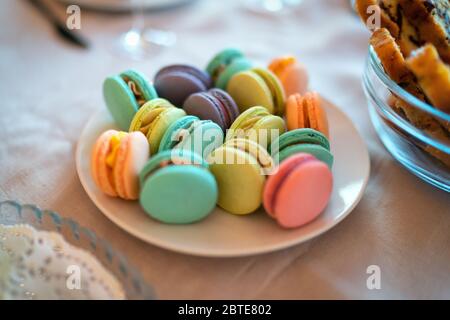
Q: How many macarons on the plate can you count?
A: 15